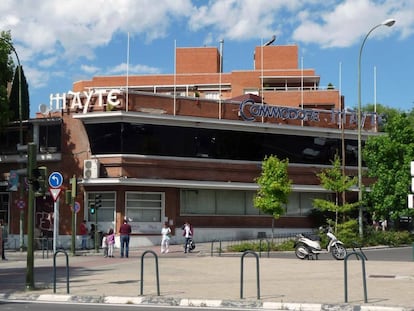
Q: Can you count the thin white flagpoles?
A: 7